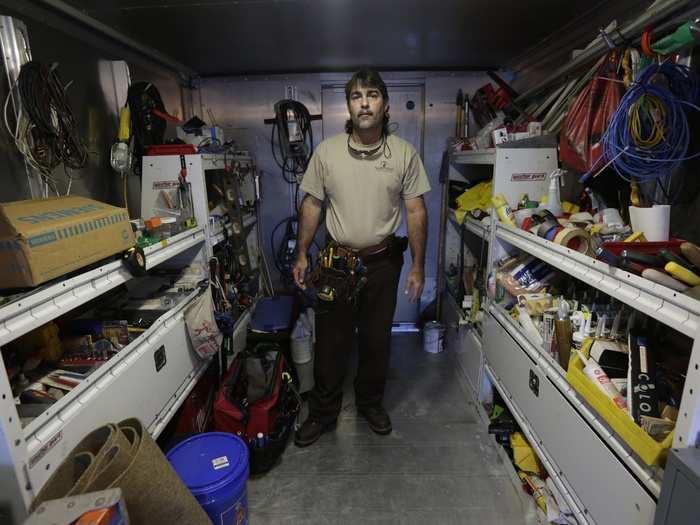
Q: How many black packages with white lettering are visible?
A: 1